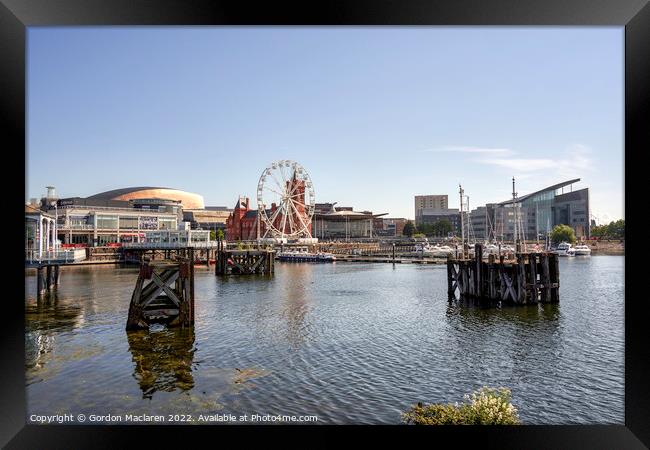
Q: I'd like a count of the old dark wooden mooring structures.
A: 3